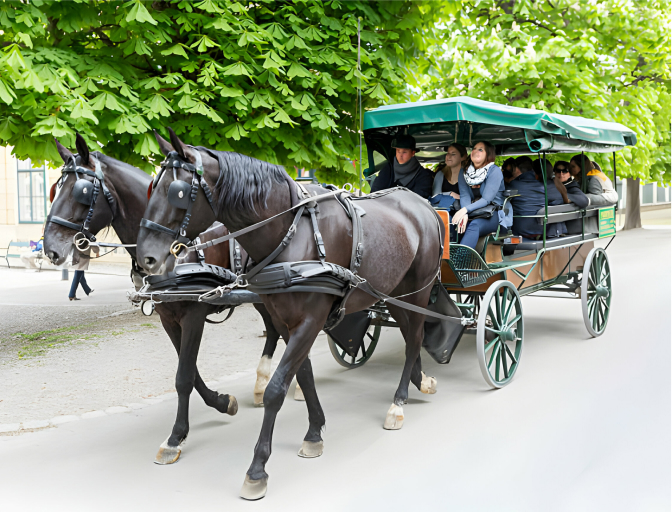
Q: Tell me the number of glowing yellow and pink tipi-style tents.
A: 0